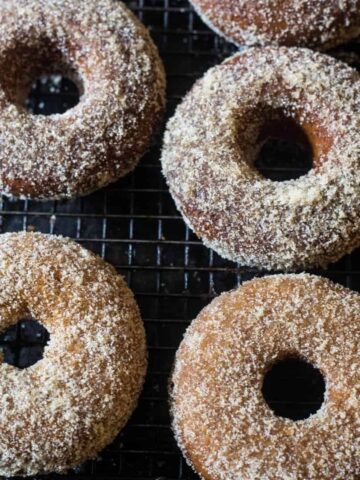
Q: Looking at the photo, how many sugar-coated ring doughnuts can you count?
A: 5